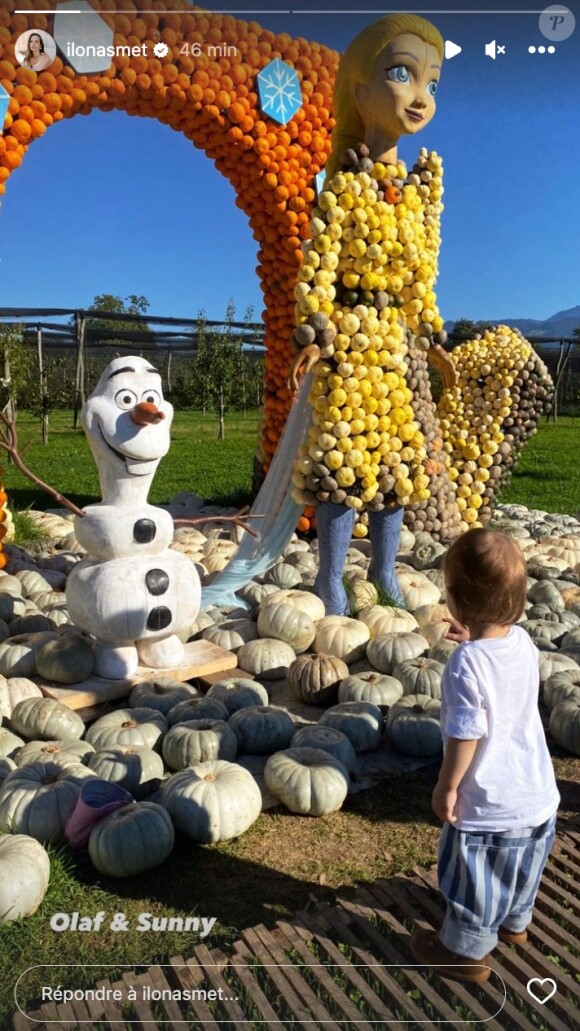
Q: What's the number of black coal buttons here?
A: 3